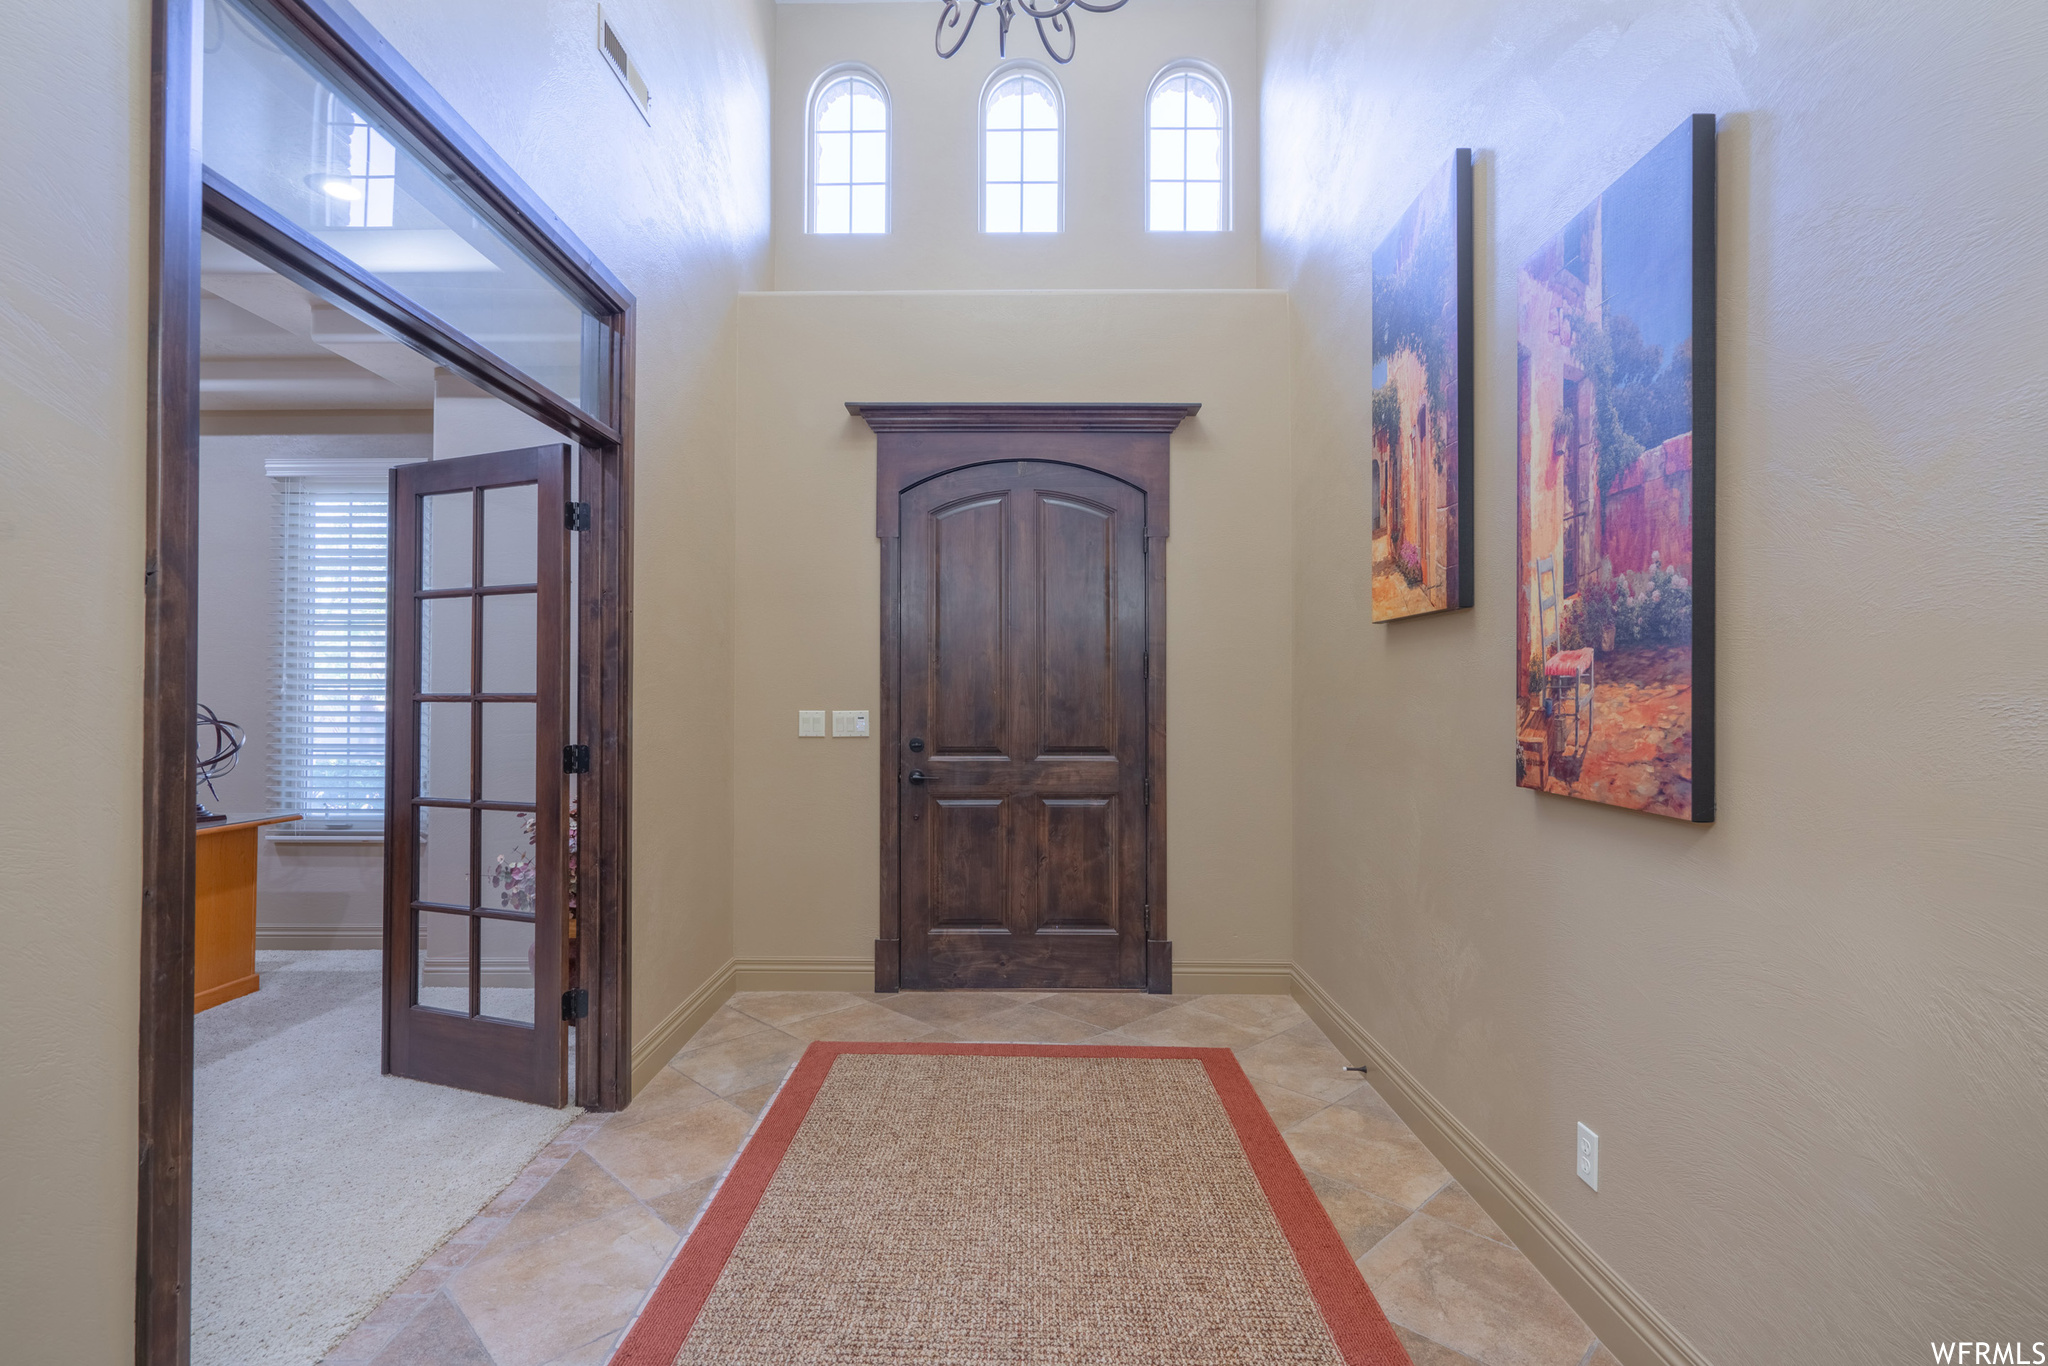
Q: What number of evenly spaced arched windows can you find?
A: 3